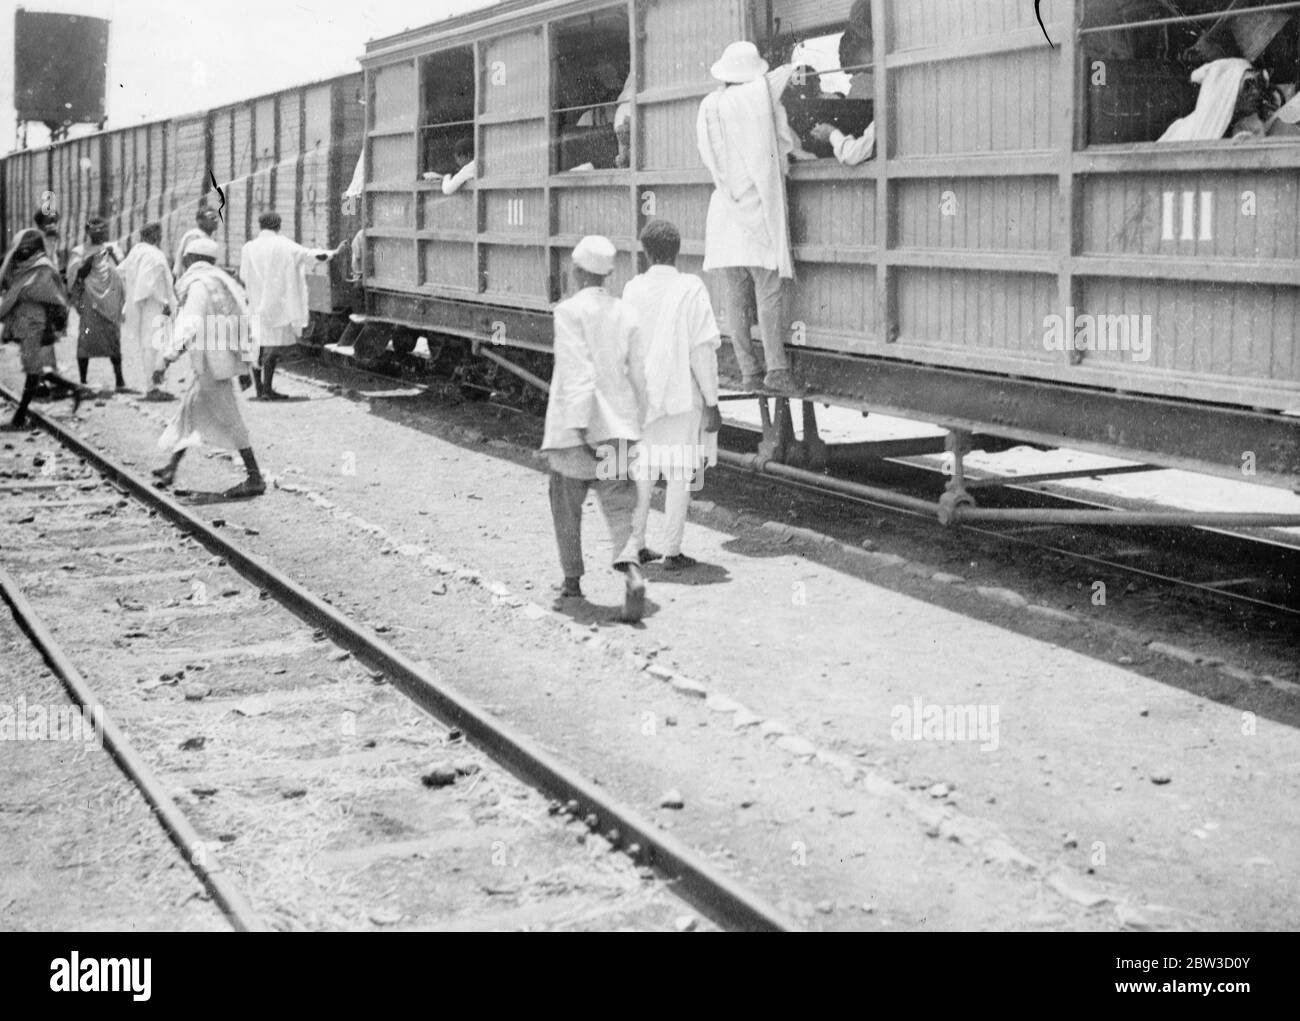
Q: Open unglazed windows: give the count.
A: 4